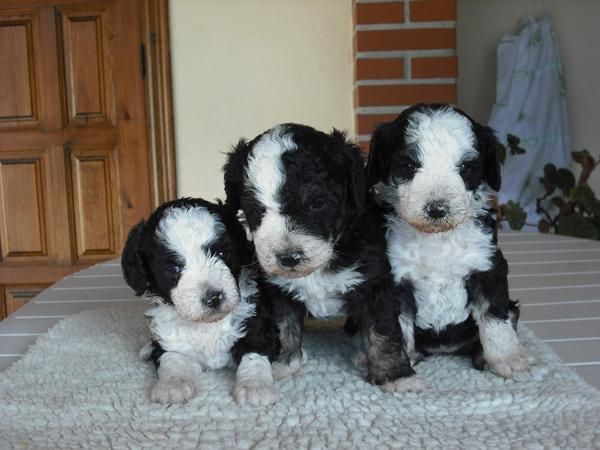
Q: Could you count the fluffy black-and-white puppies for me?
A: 3